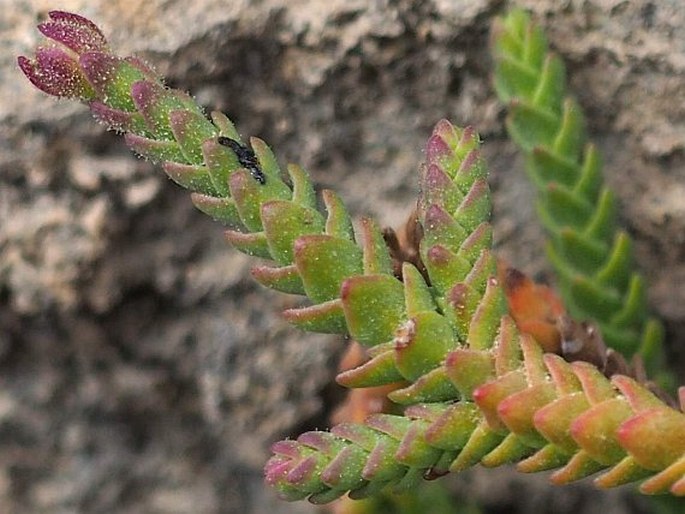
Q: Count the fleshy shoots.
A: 4